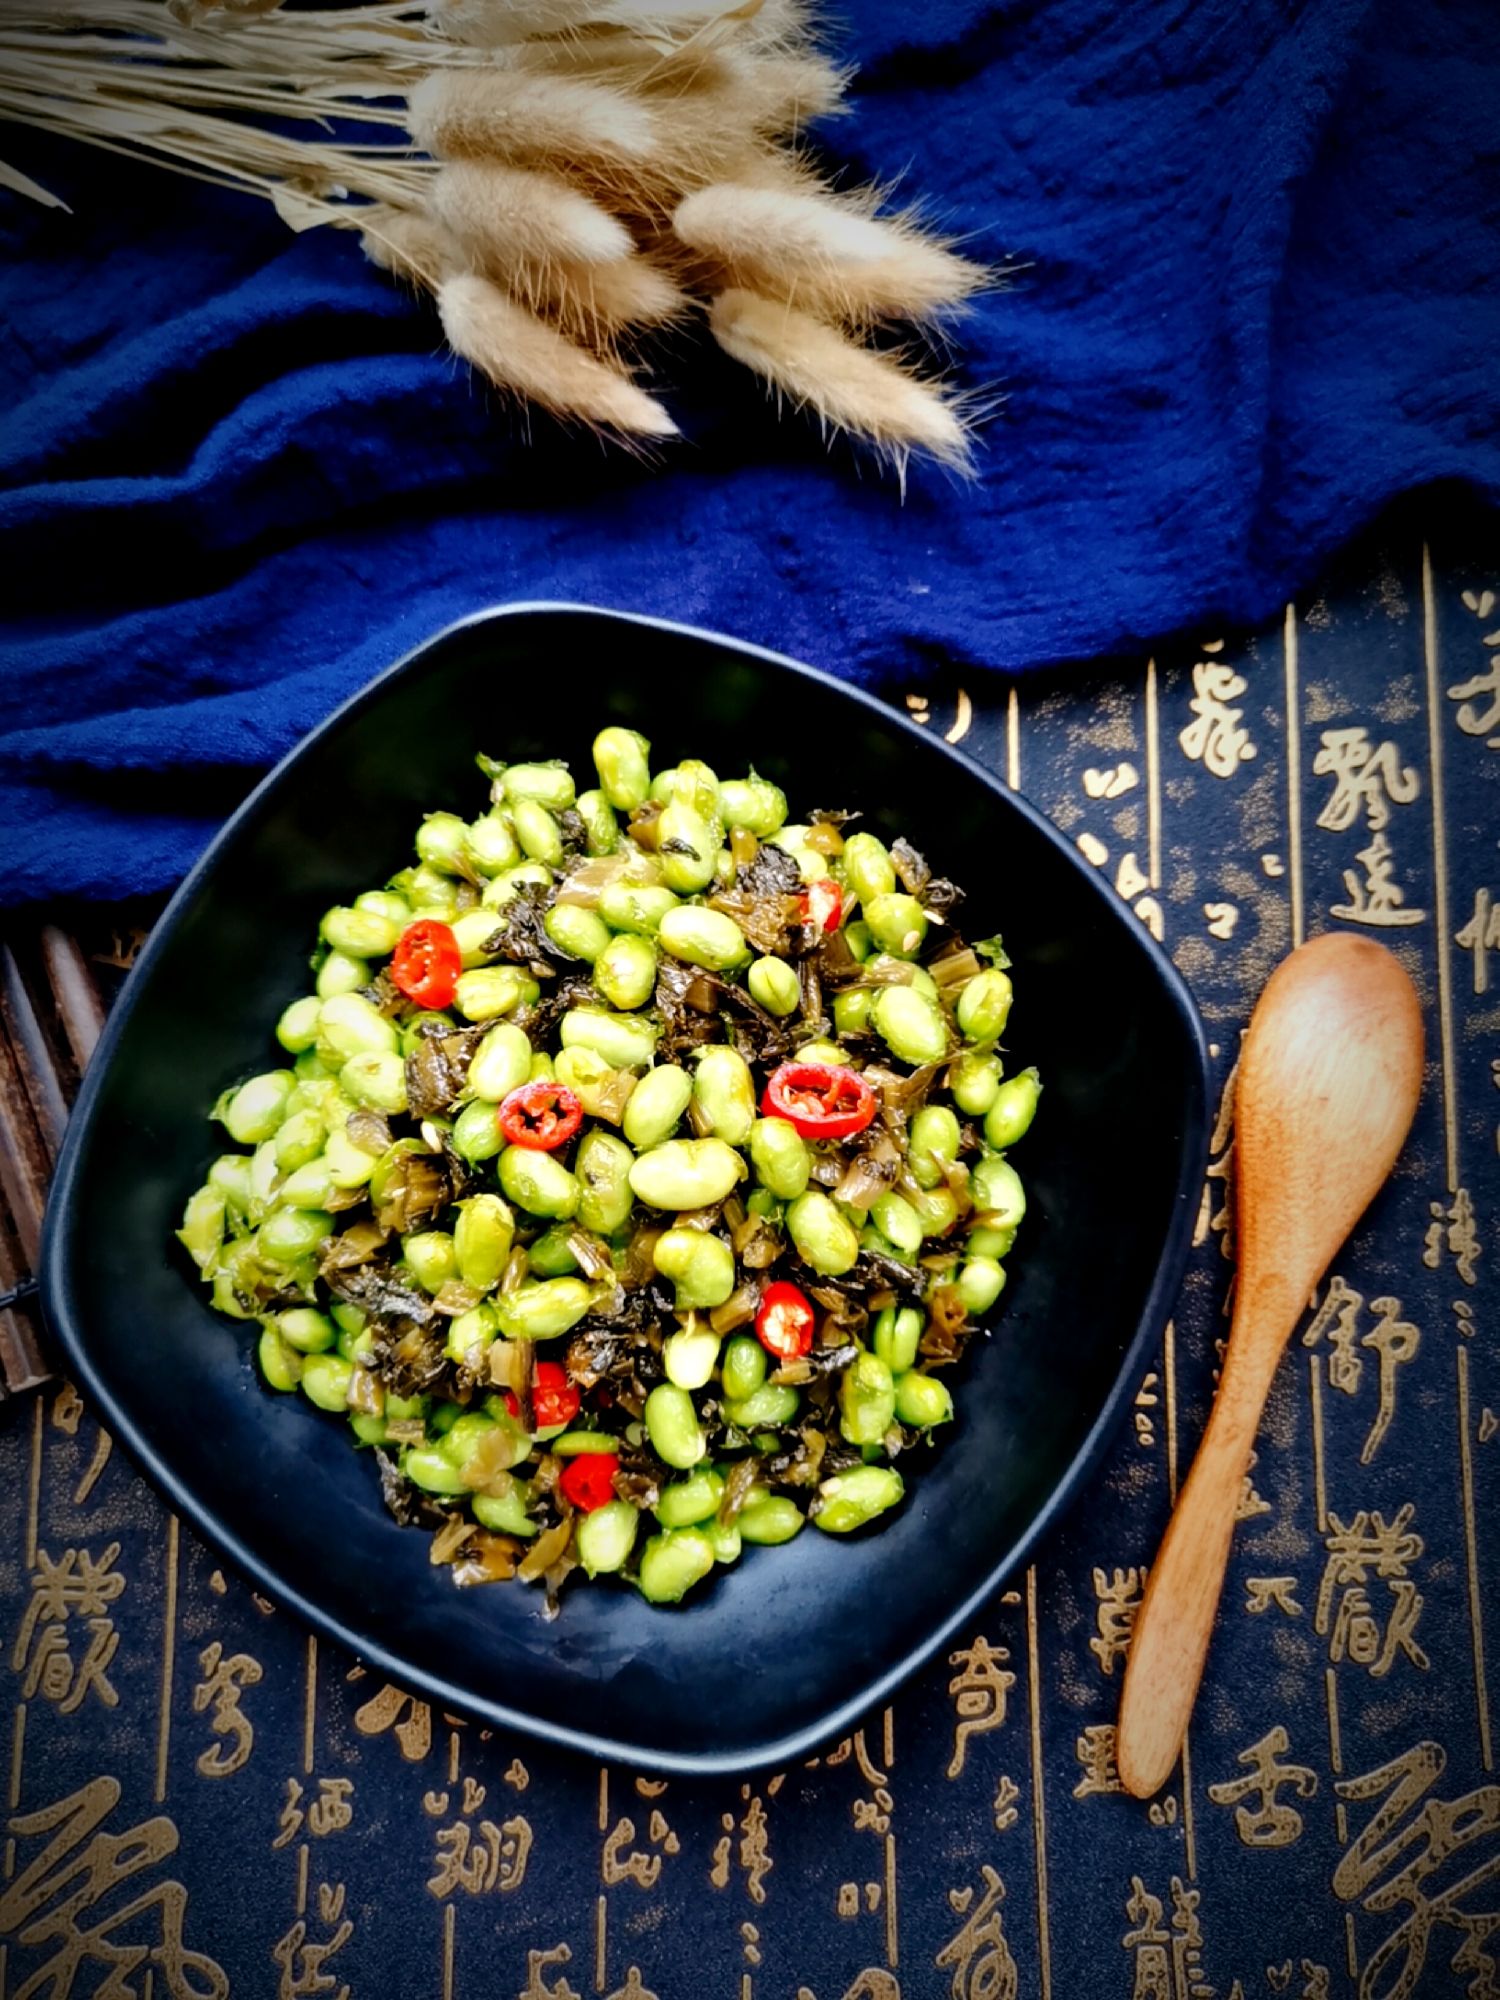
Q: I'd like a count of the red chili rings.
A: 7